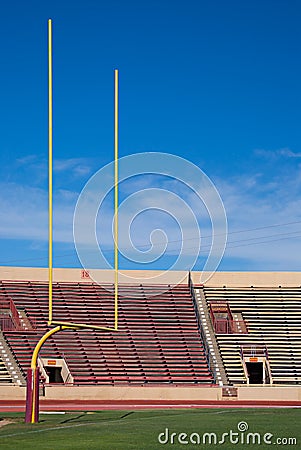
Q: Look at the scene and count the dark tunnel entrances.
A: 2